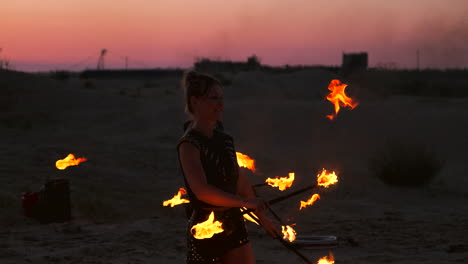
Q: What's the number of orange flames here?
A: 11